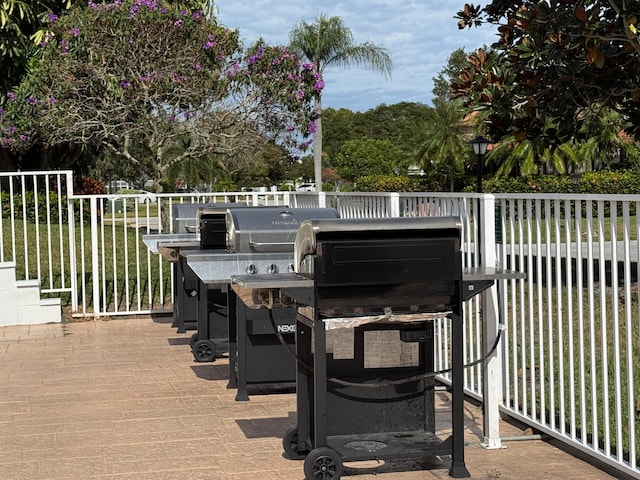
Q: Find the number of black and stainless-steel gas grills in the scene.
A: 4